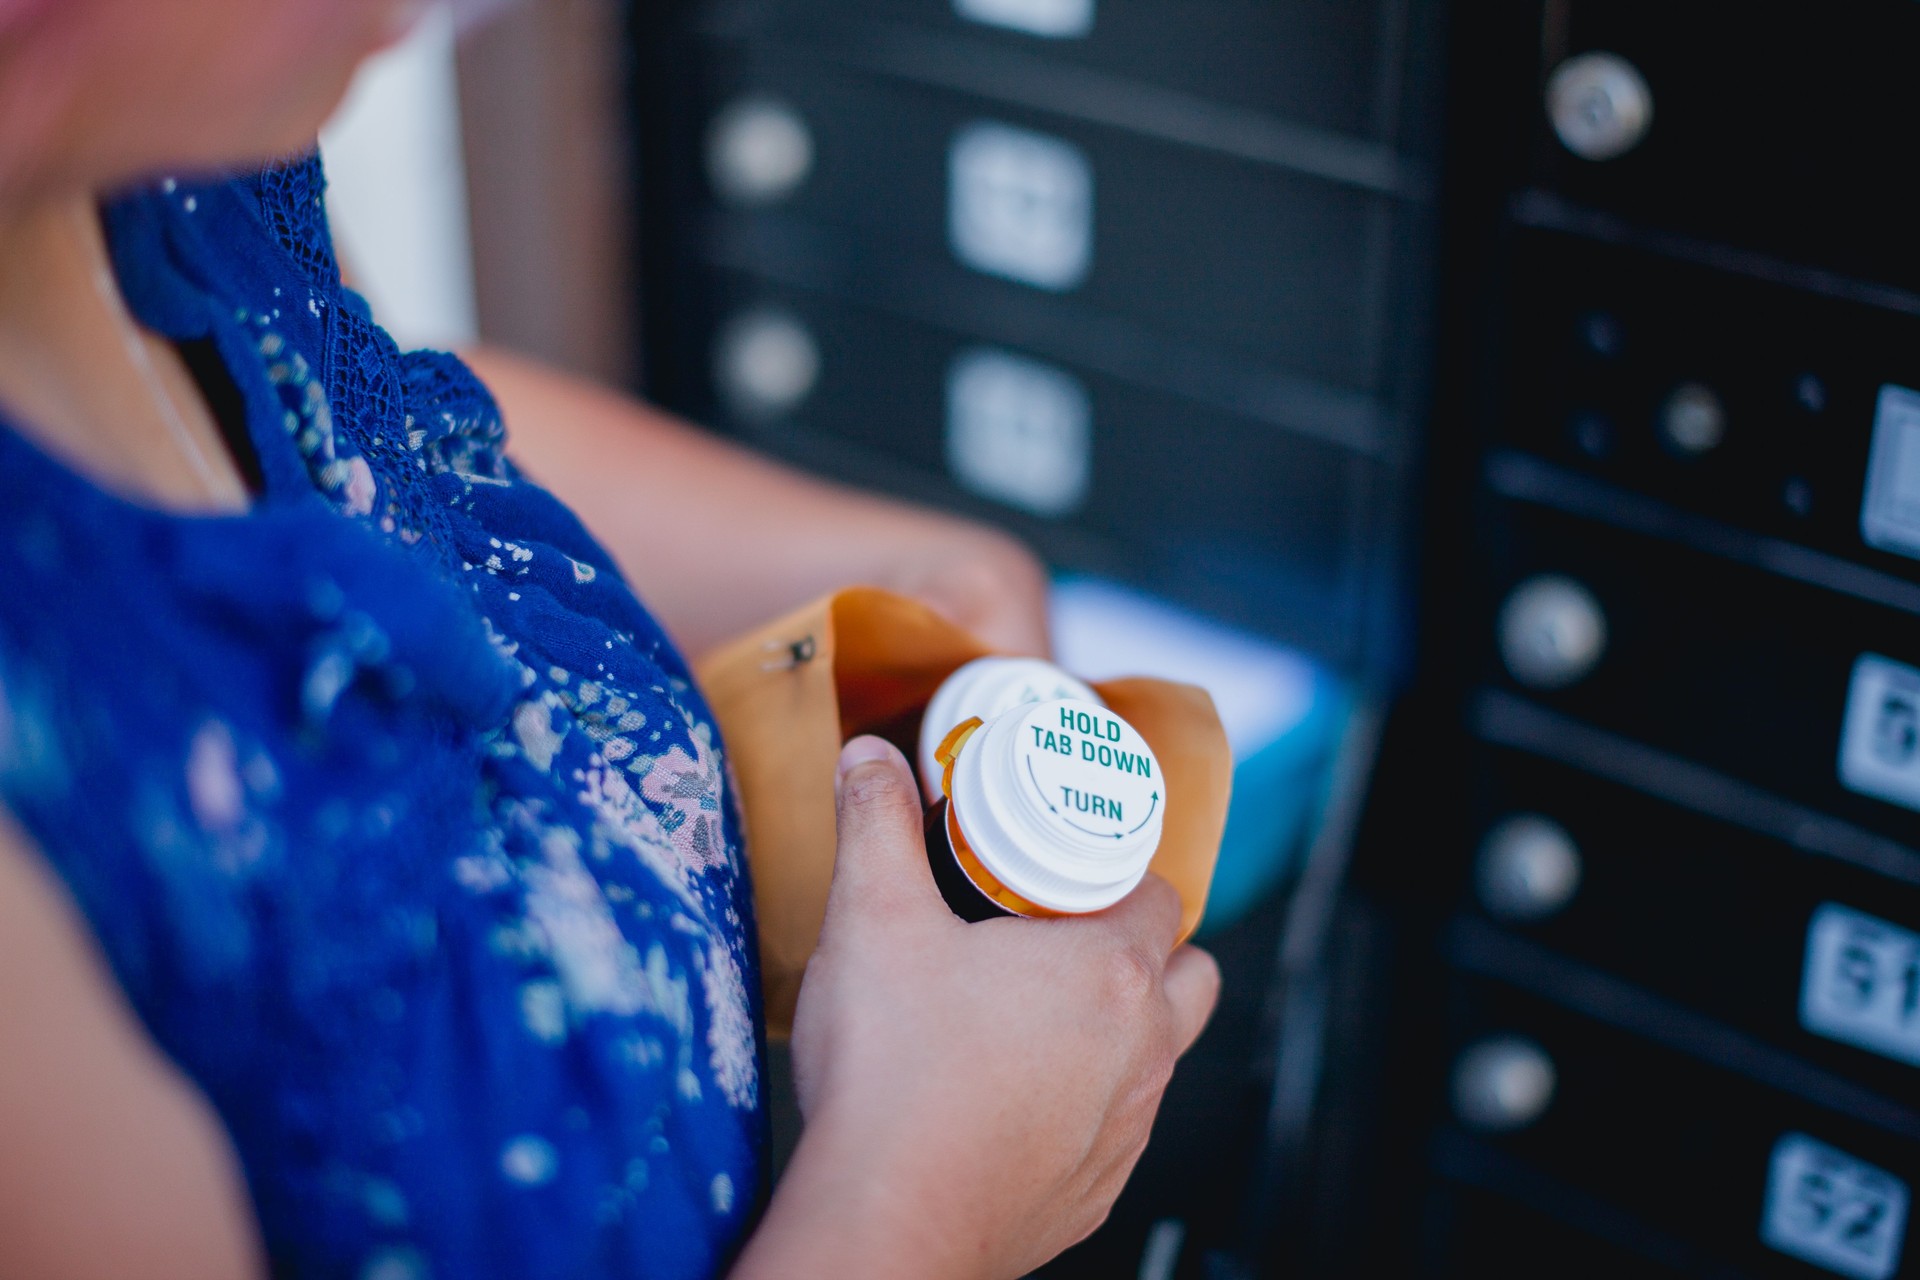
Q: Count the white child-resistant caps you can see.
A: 2